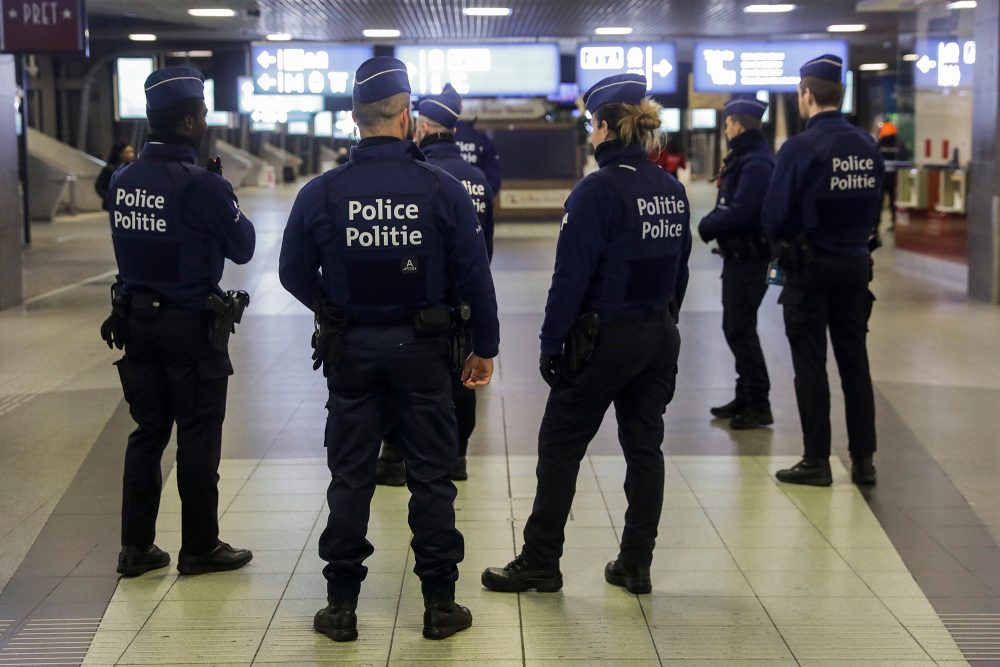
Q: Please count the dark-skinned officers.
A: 1